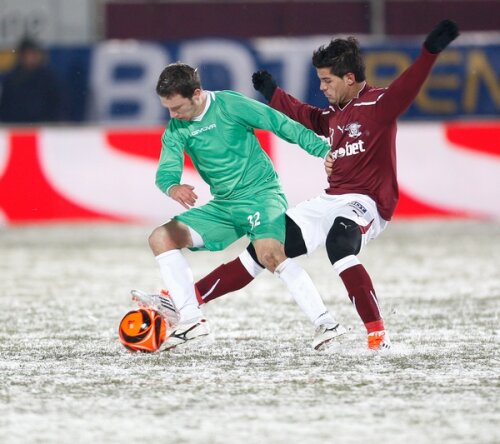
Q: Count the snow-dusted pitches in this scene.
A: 1